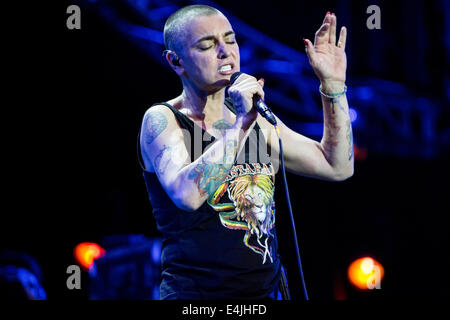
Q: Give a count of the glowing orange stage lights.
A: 2